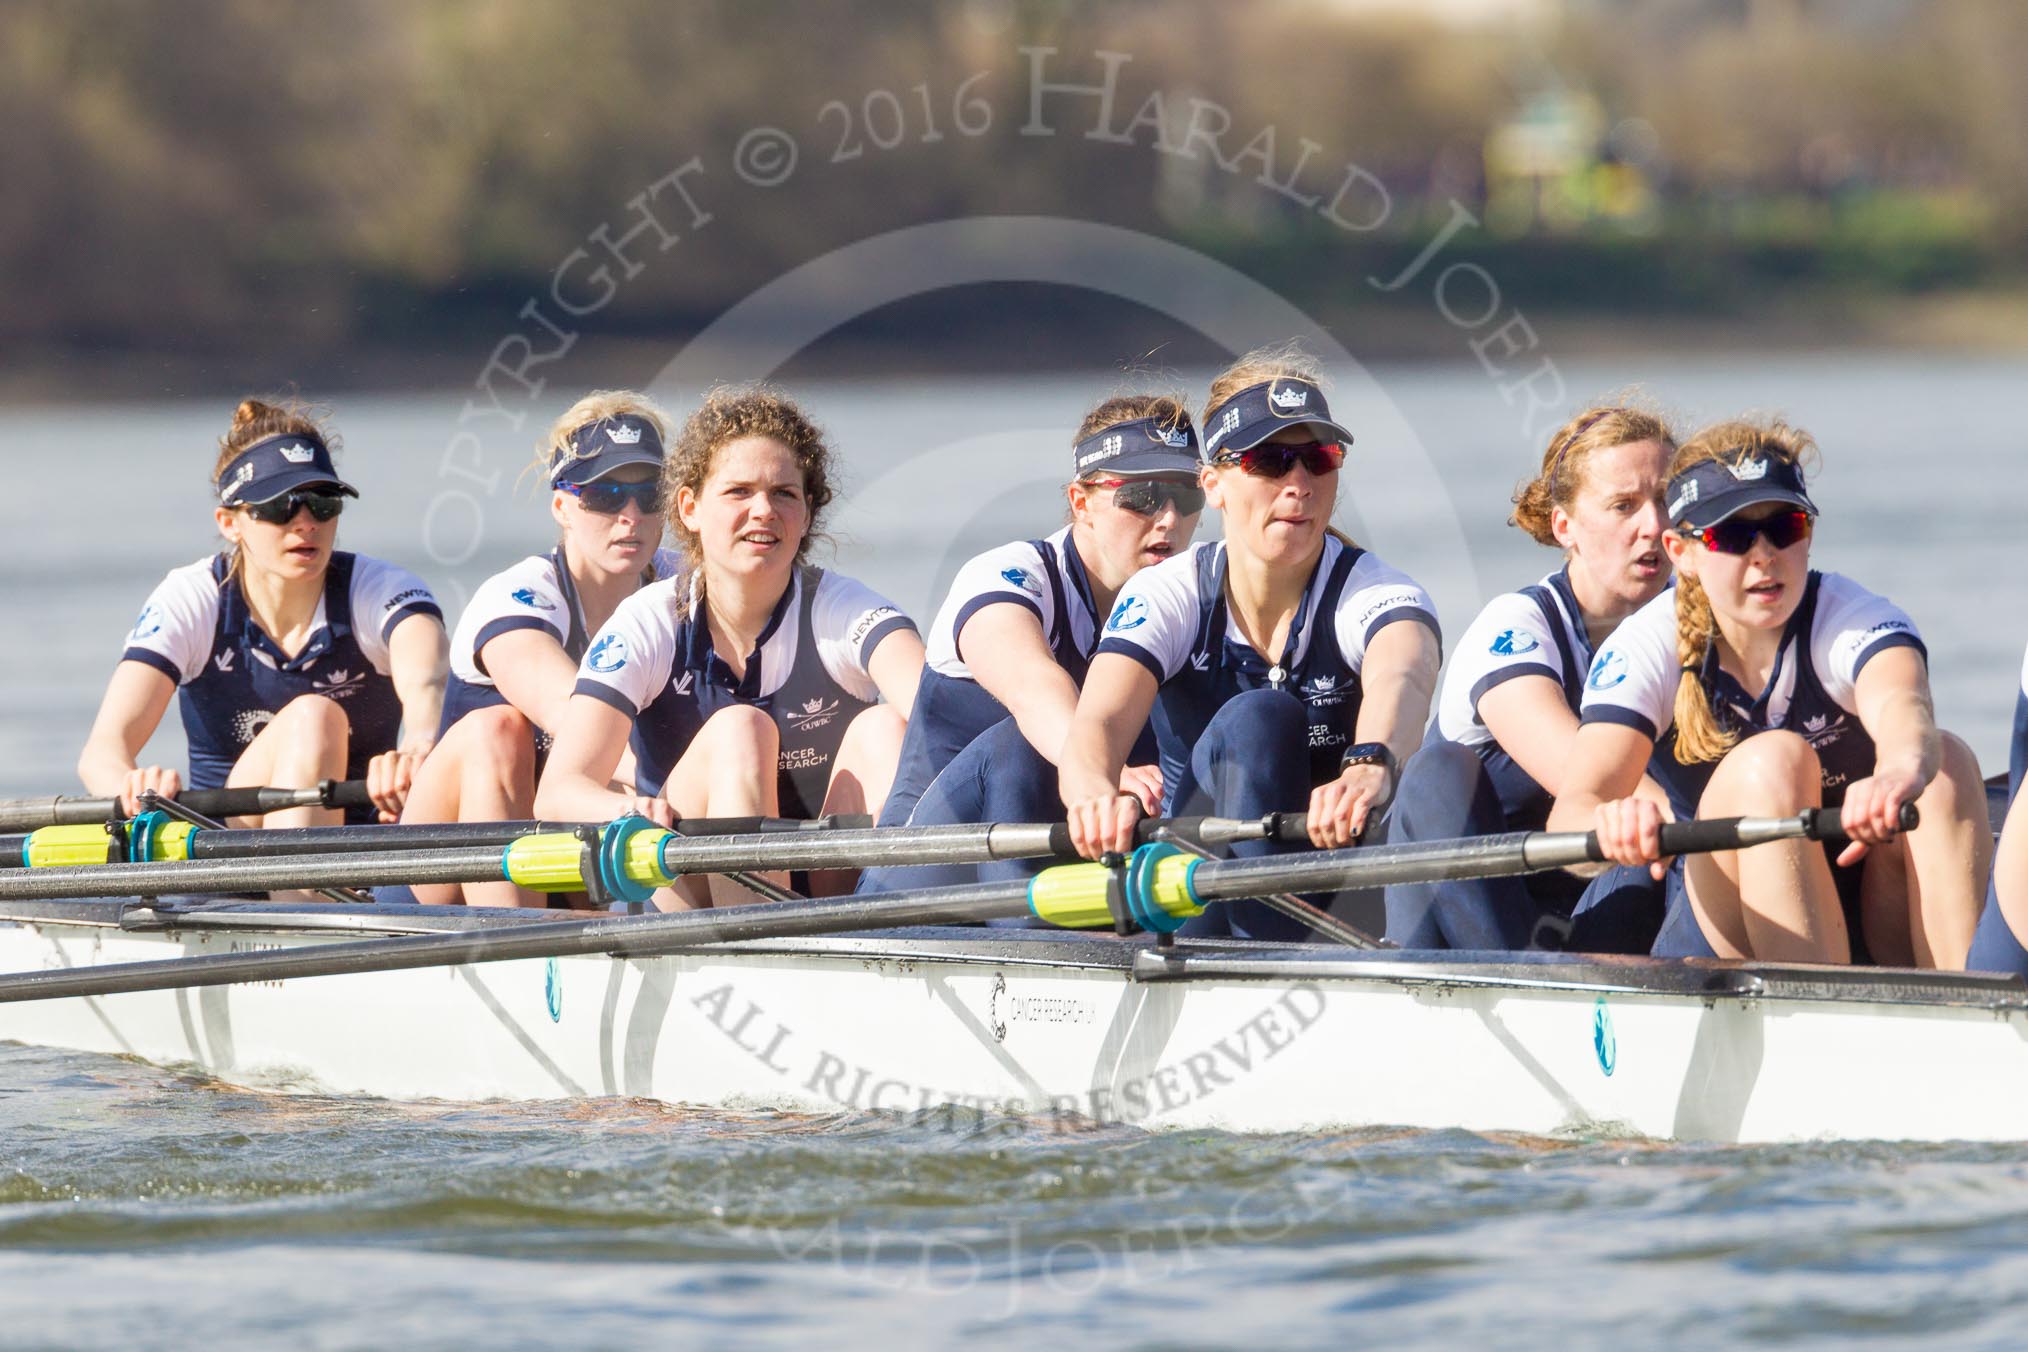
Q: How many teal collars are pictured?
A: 3